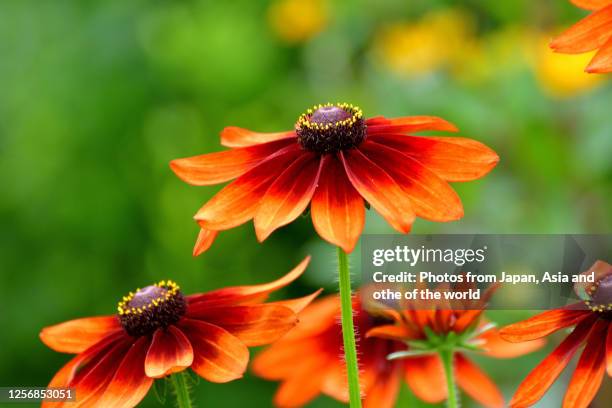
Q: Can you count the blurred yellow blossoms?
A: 3